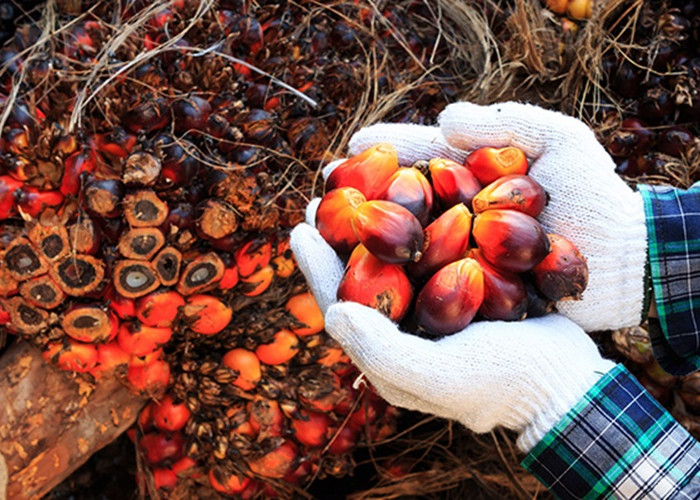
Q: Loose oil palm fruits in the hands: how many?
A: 13